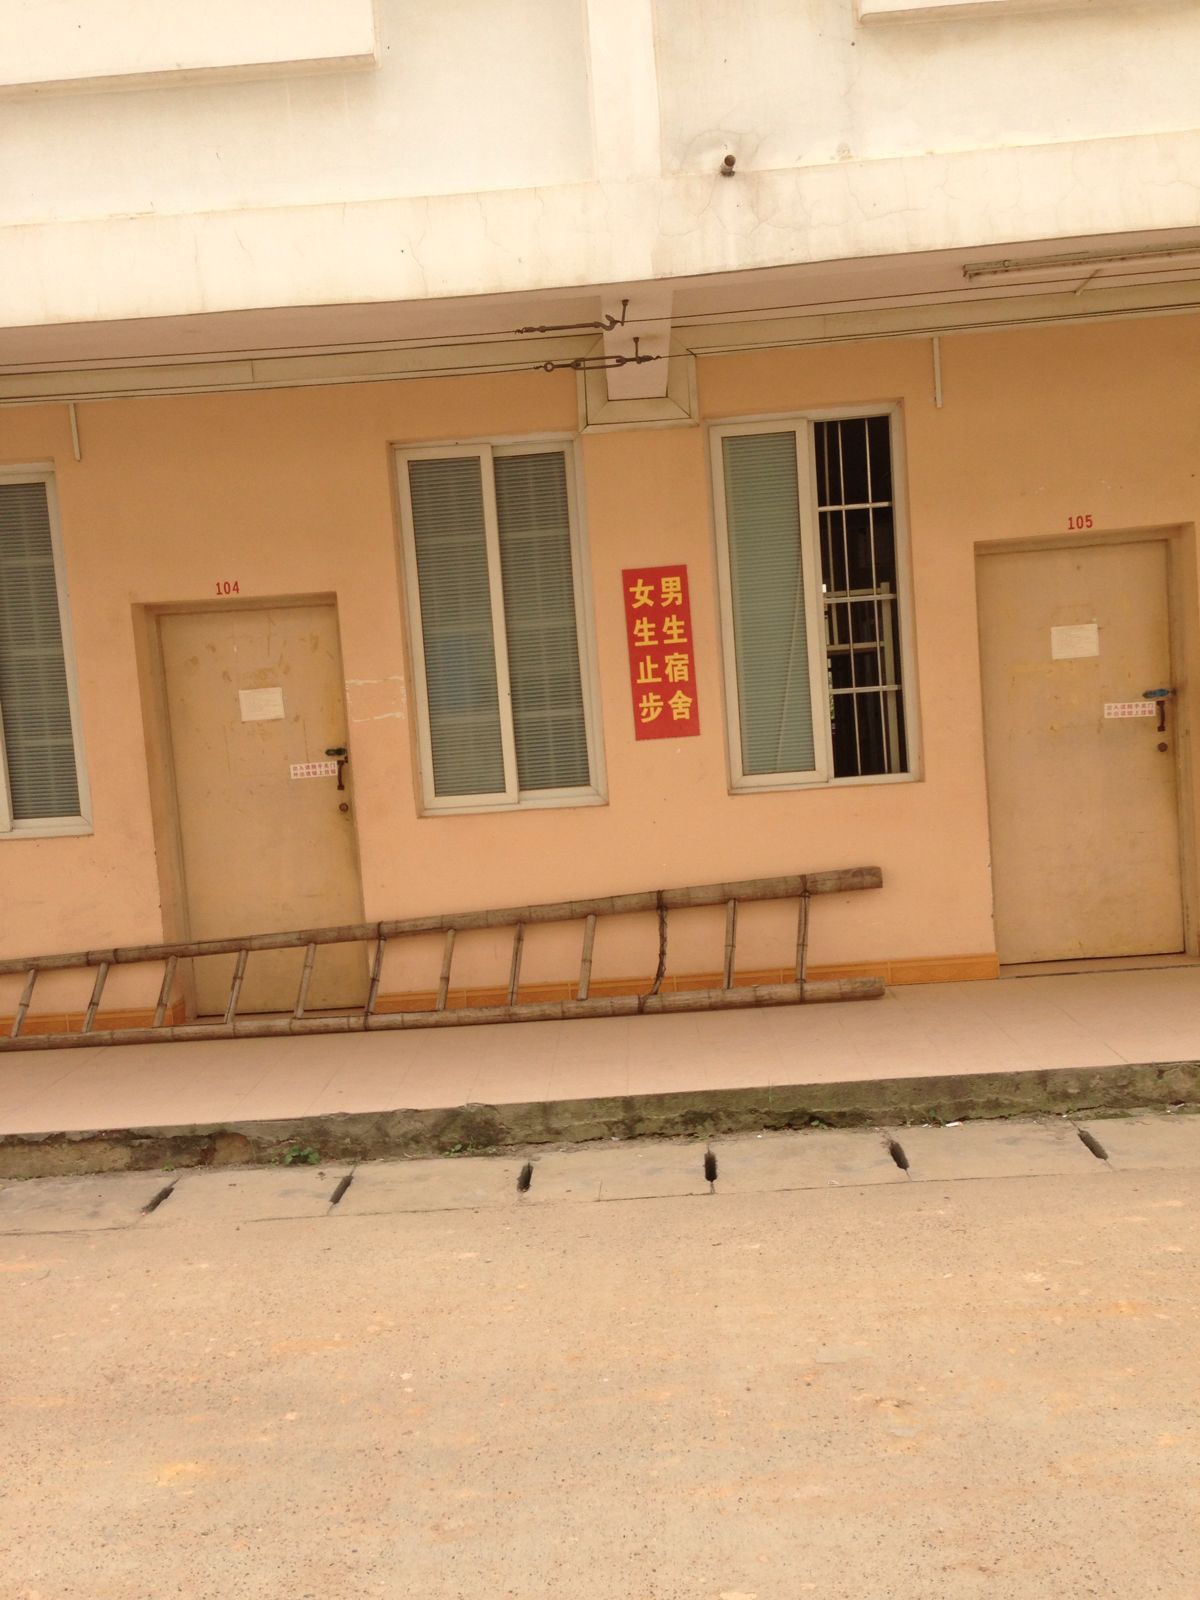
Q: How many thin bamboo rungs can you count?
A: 12